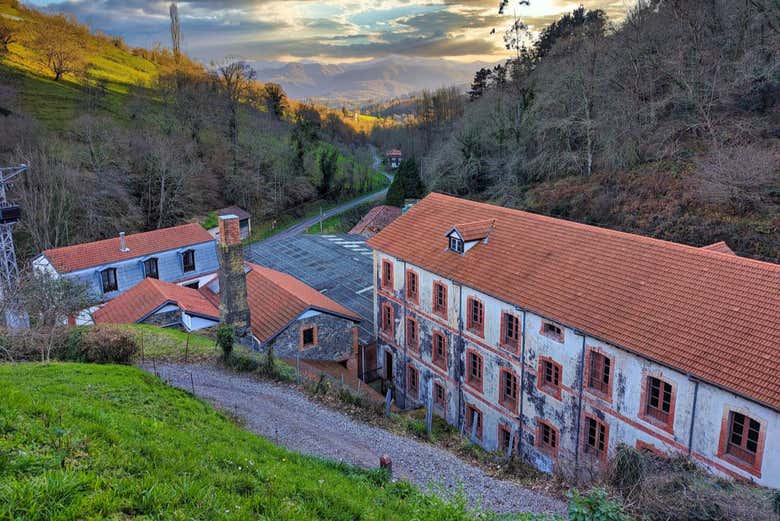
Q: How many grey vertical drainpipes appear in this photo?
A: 5